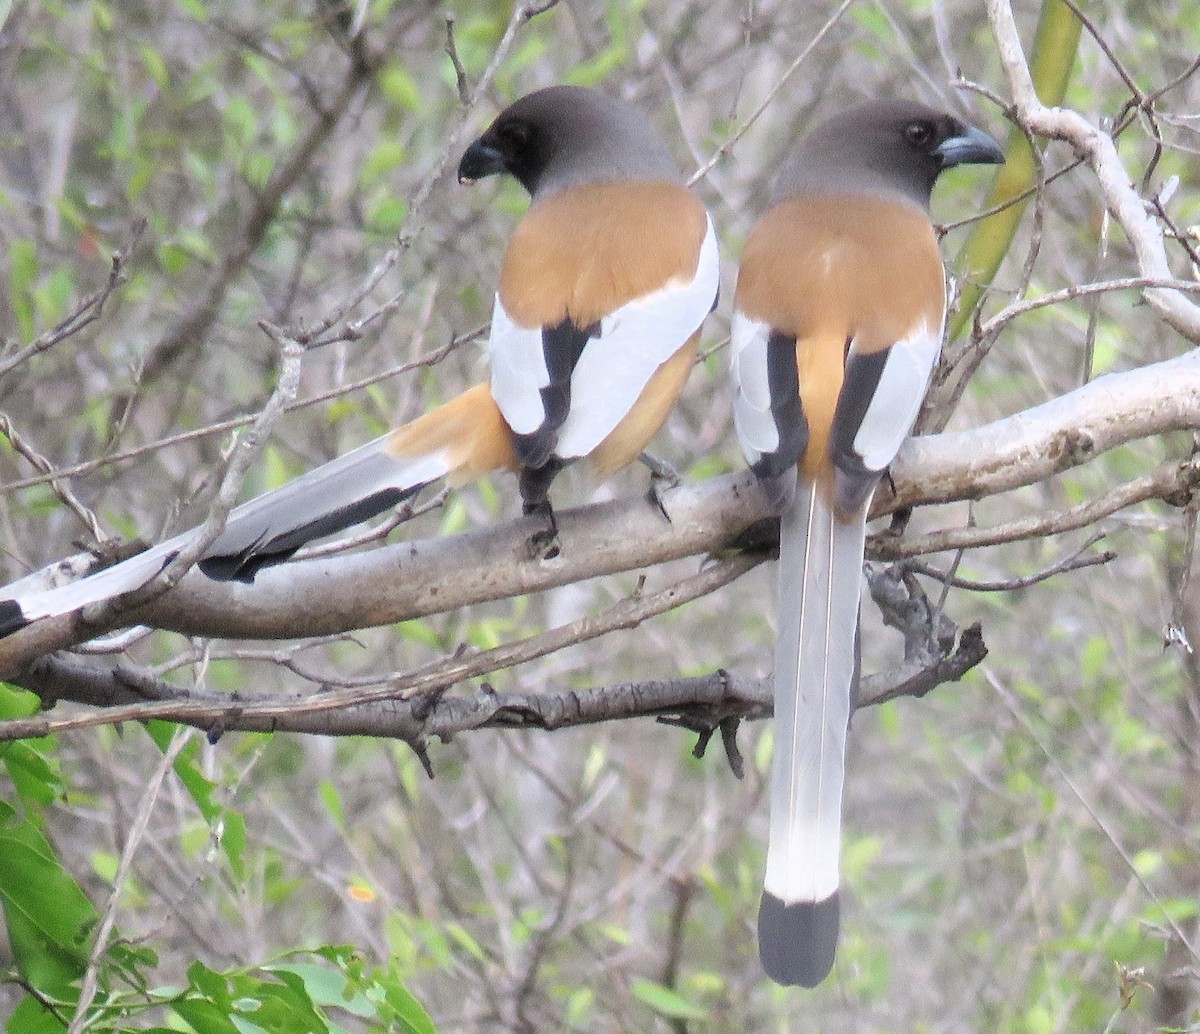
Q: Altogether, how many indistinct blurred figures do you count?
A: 0